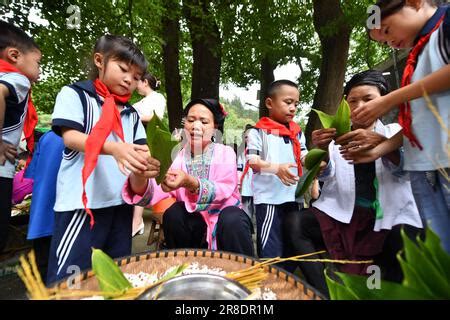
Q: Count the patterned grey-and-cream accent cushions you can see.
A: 0